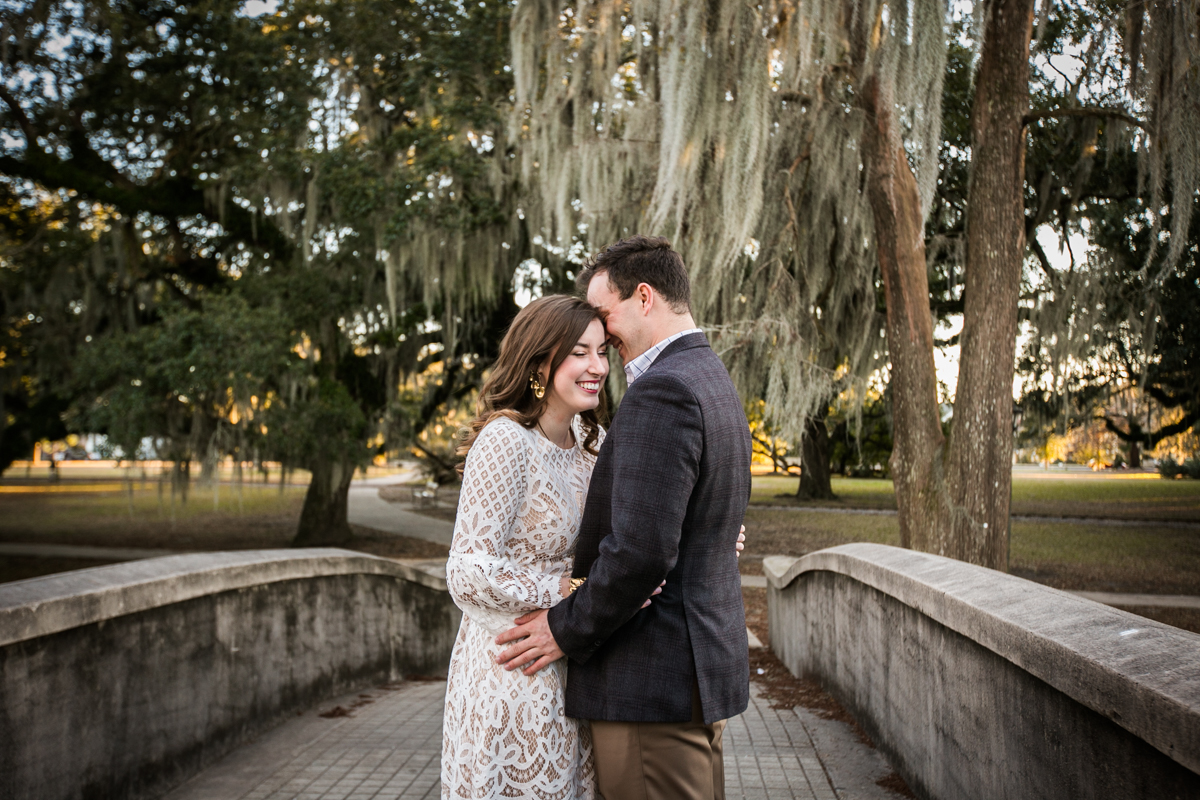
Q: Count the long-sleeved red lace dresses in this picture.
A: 0